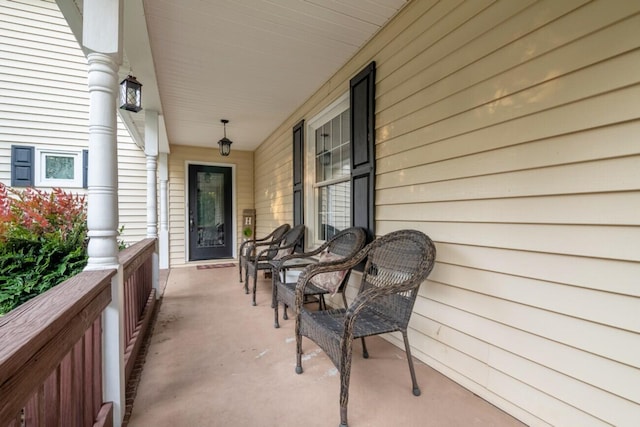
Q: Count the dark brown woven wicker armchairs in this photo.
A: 4